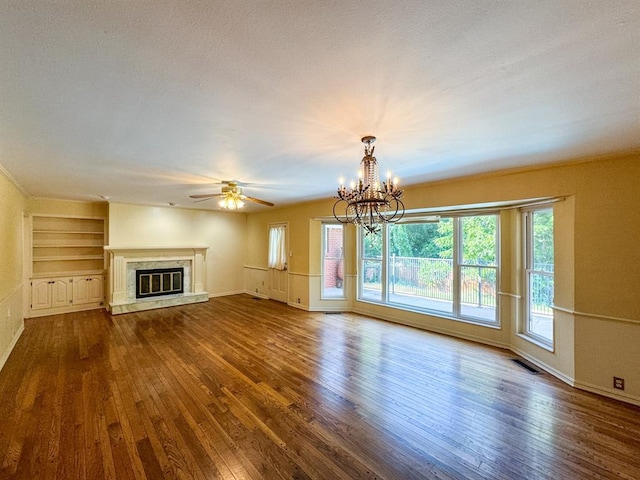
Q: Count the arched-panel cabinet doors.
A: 4